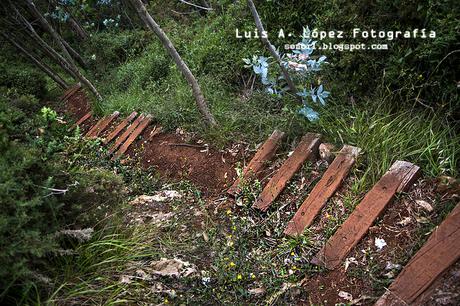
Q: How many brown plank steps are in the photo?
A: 11